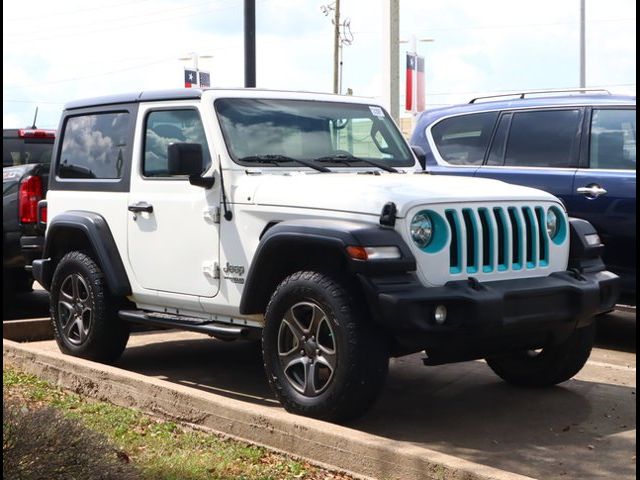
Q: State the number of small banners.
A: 4